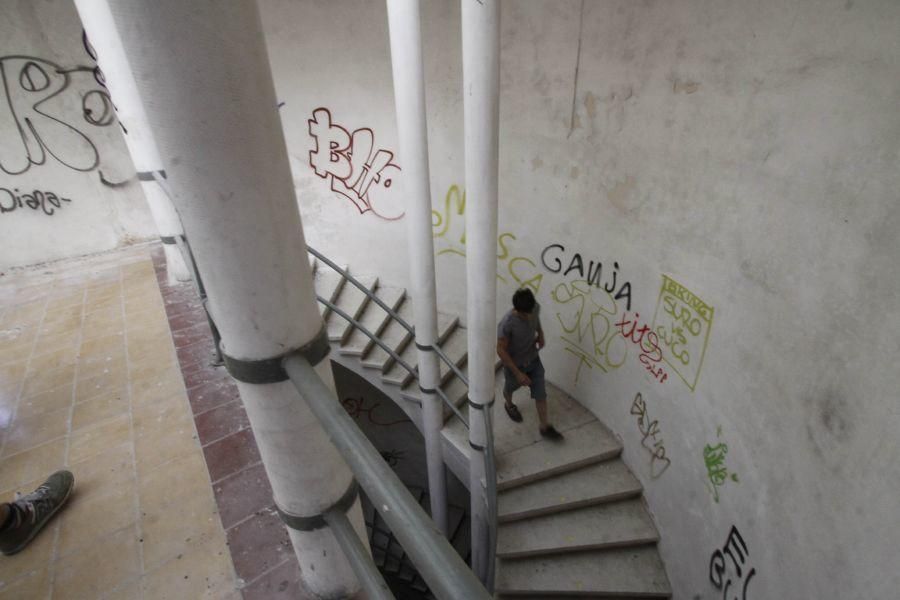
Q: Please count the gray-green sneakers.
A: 1